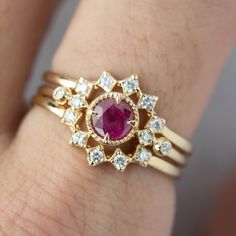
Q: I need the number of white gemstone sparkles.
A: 14